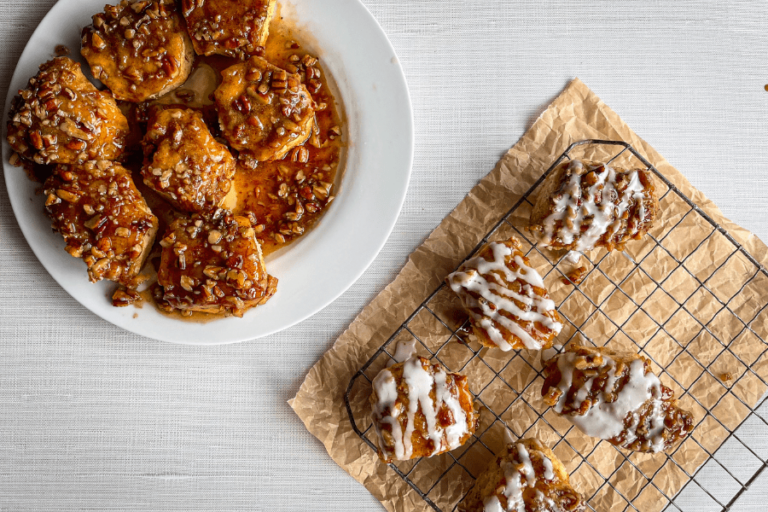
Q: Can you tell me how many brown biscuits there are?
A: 12